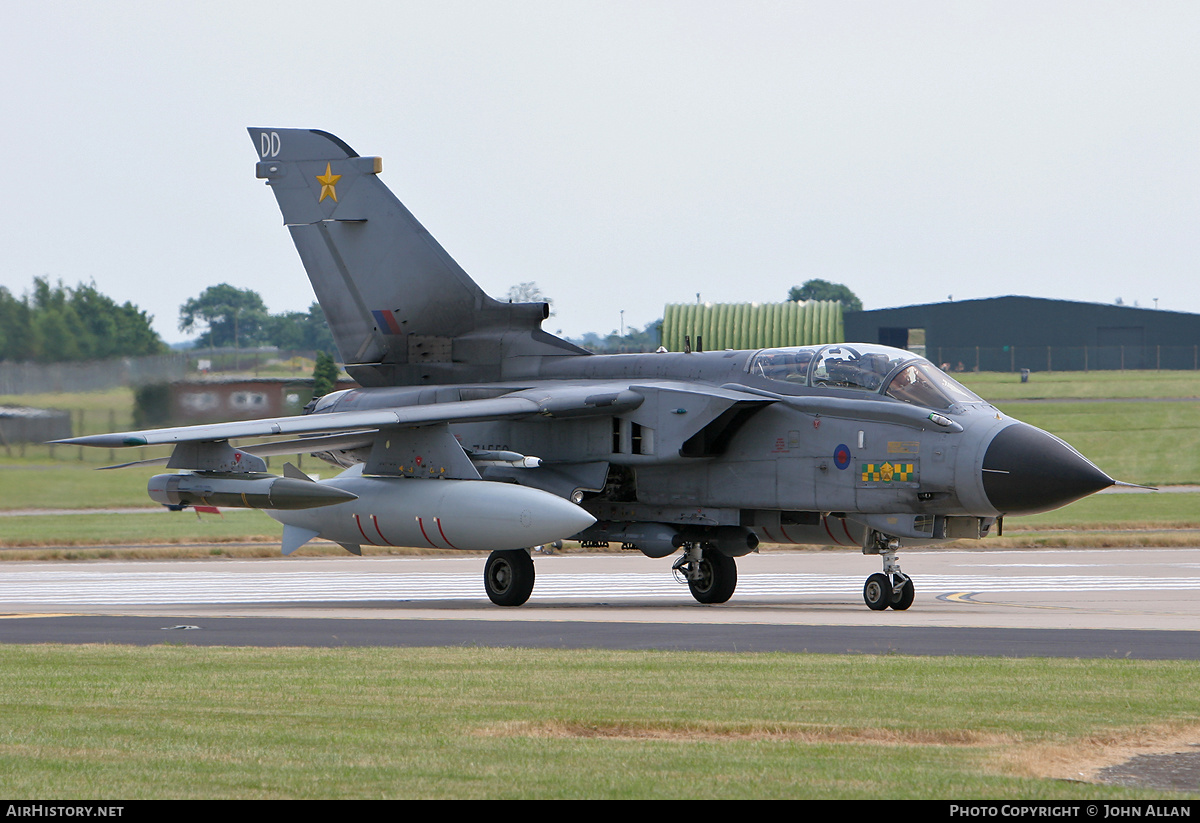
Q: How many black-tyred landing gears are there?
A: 3